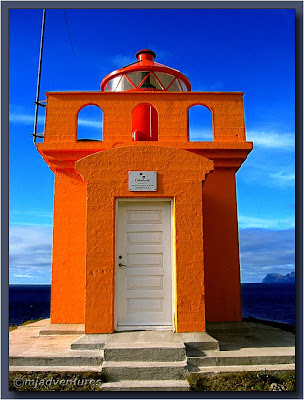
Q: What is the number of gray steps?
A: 3